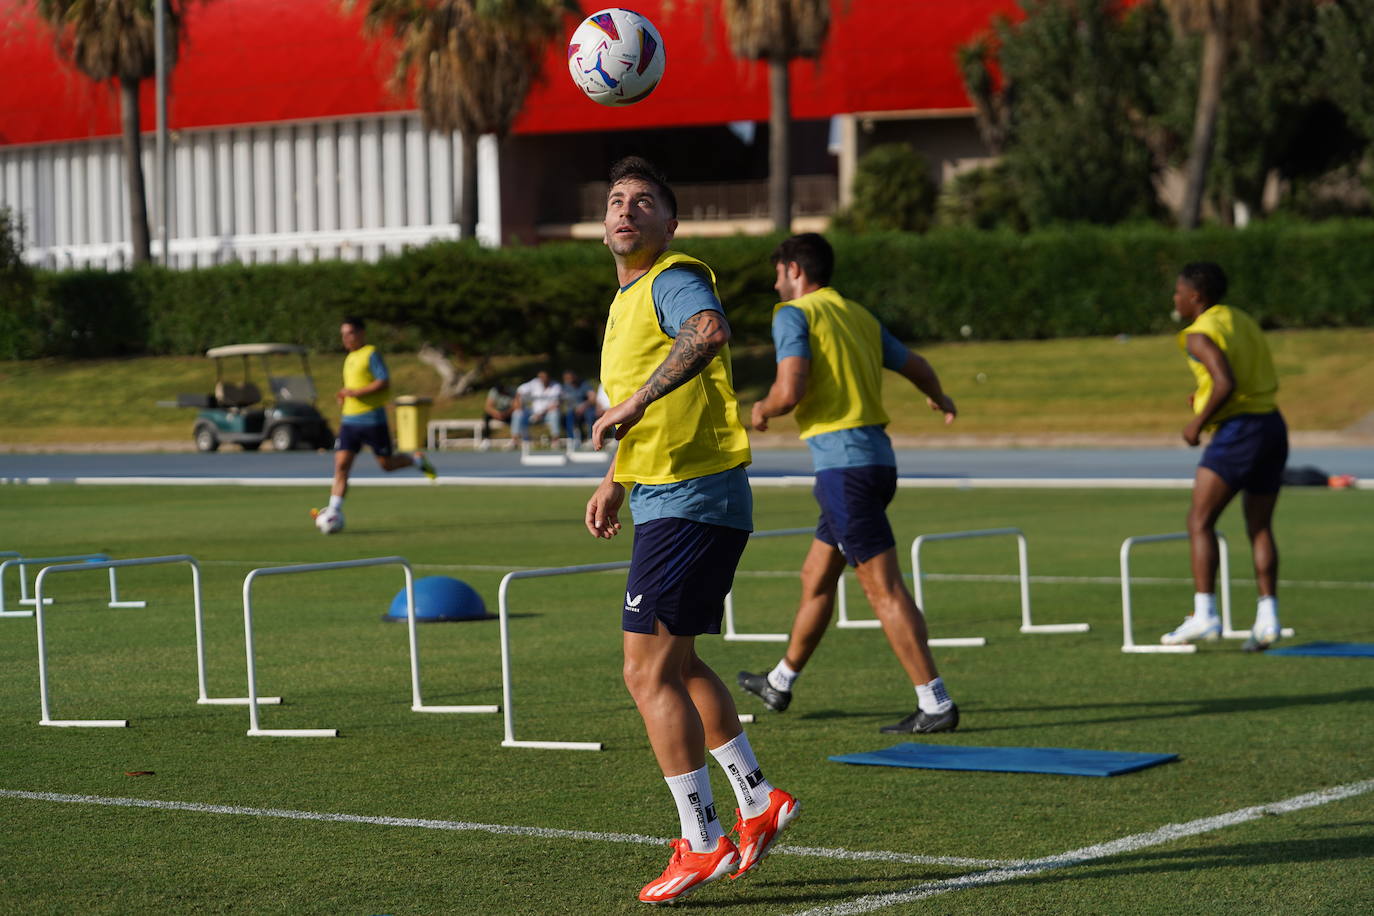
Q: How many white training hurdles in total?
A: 8